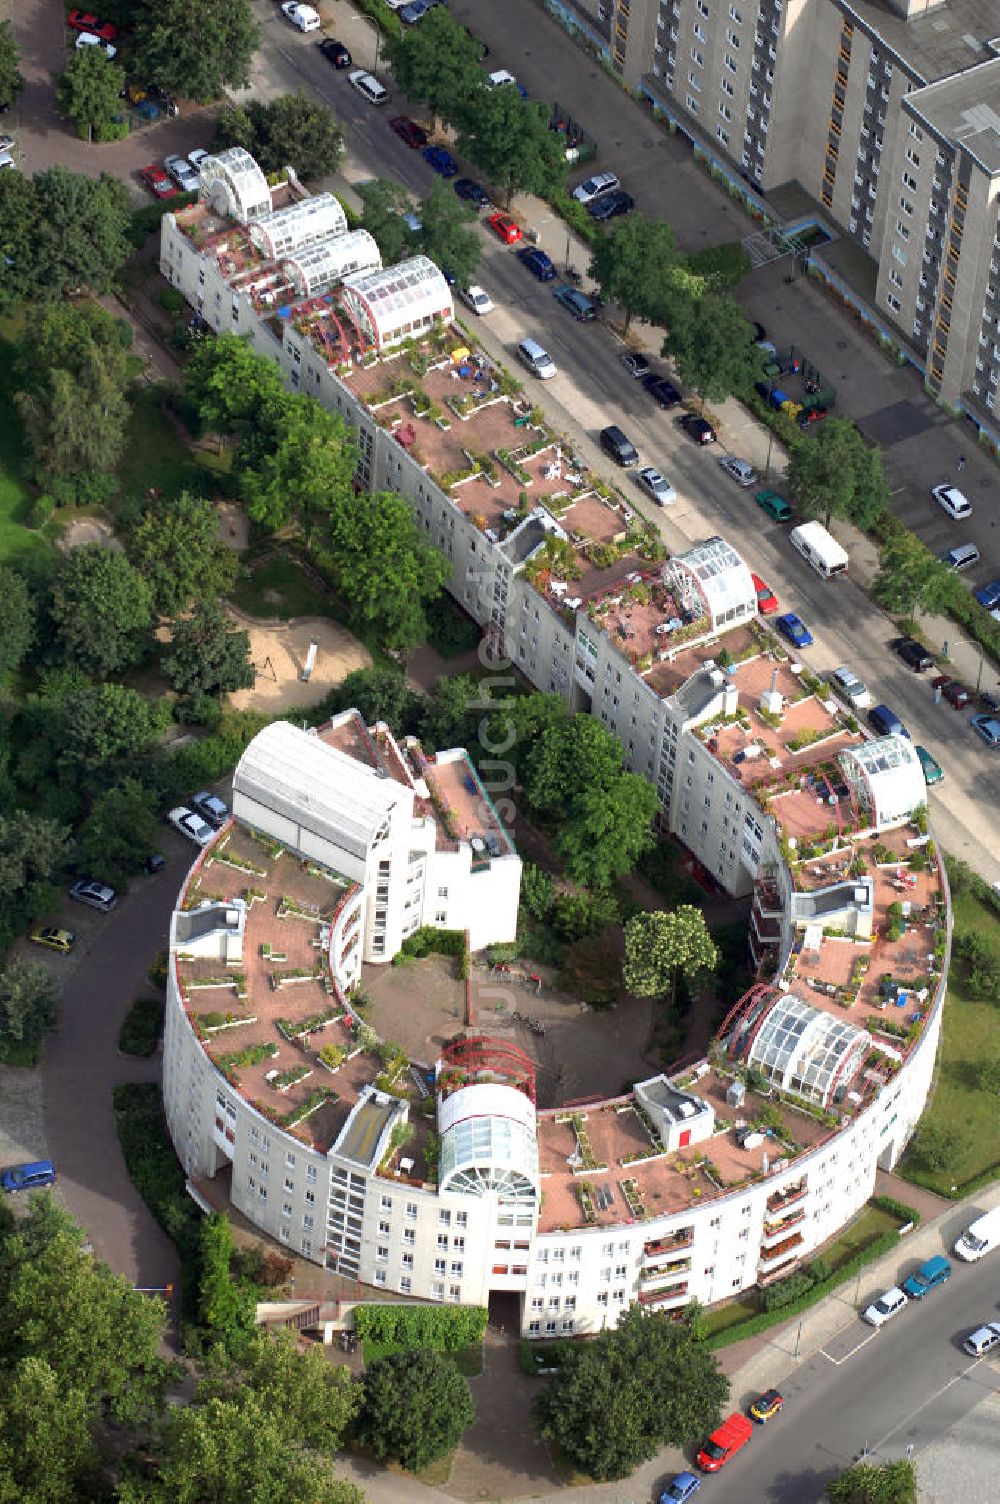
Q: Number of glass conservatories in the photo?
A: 8